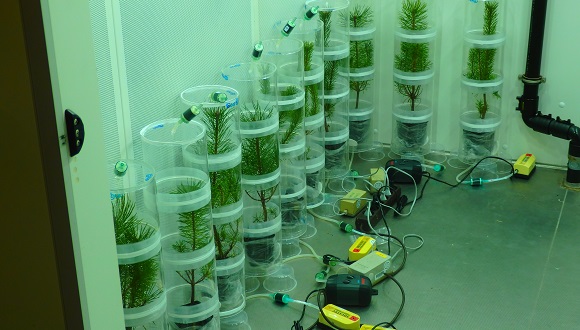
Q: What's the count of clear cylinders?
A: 10